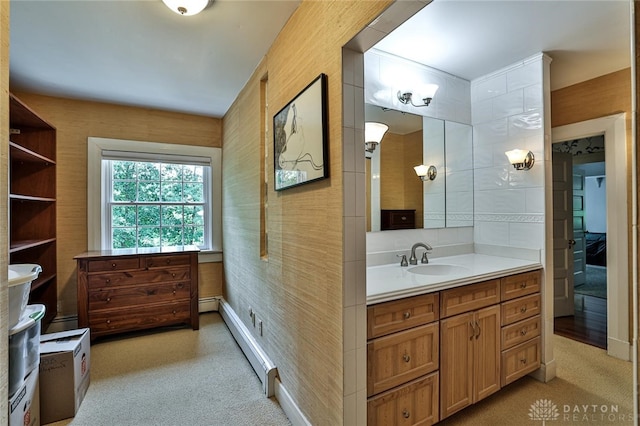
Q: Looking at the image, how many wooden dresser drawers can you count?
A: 5